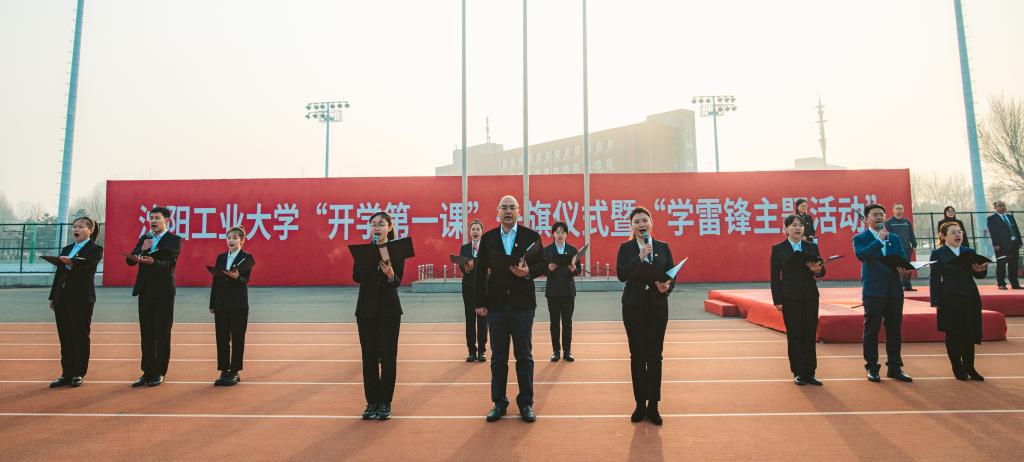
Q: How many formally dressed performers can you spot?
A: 11